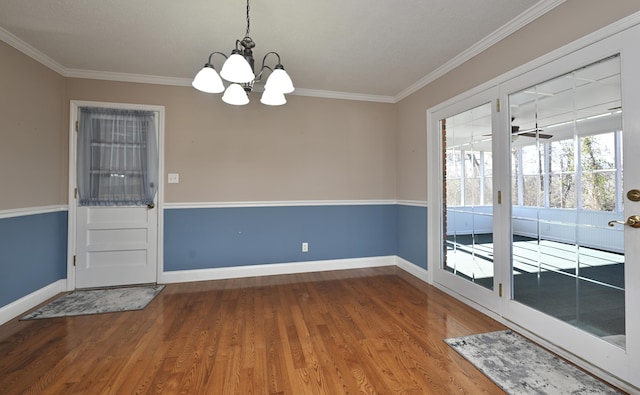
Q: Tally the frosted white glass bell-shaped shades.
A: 5